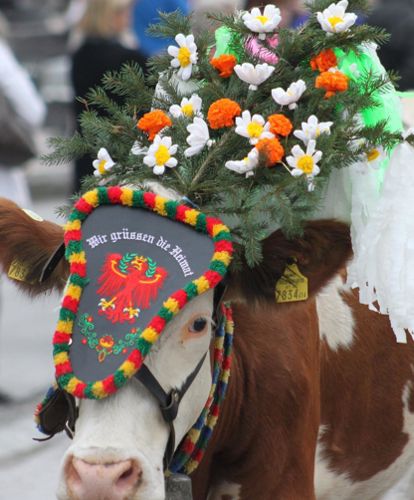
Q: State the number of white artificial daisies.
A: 14